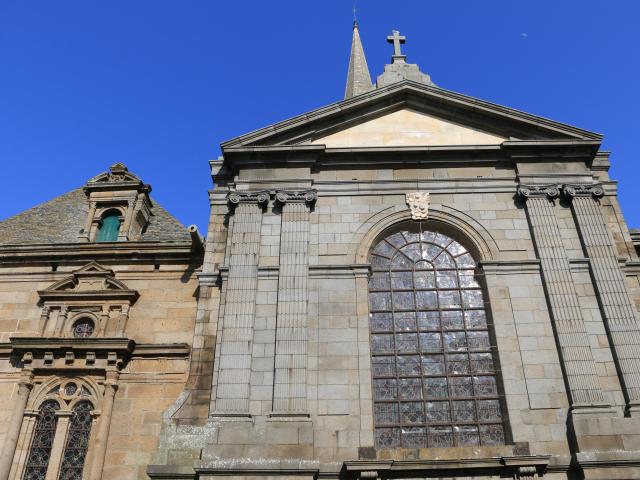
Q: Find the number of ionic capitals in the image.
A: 4